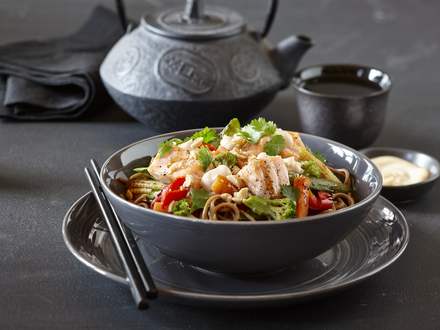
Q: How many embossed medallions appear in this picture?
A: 3